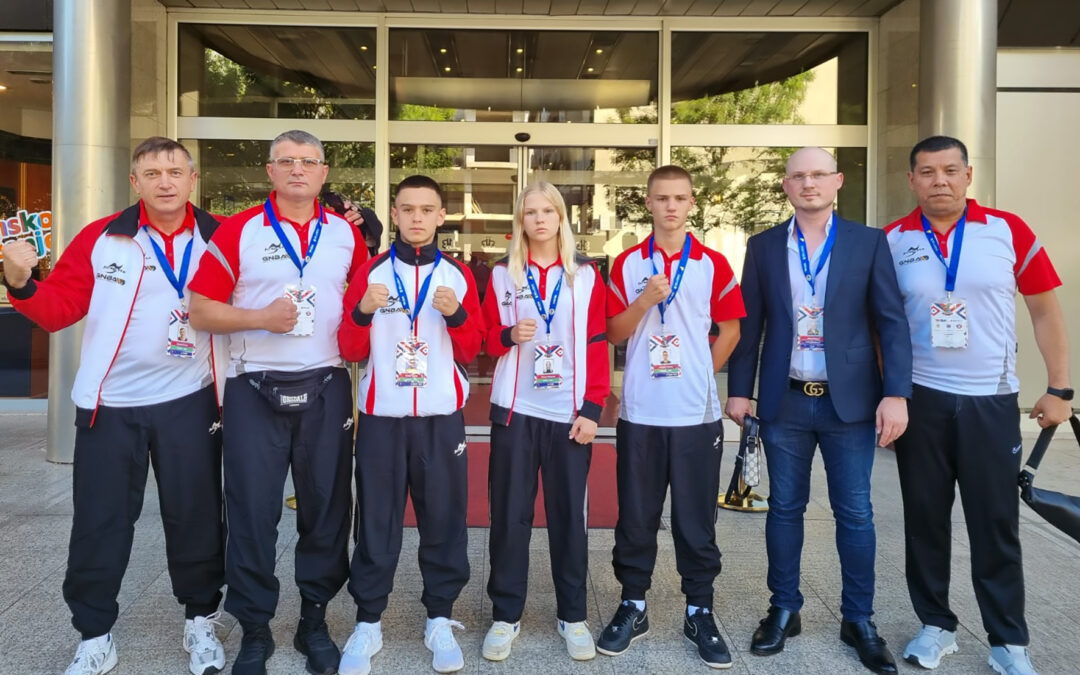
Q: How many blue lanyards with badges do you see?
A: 7